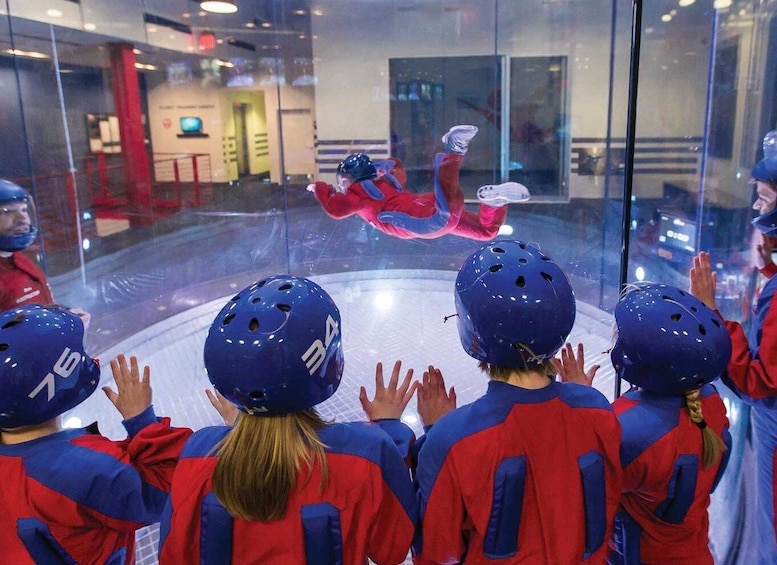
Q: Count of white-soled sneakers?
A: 2